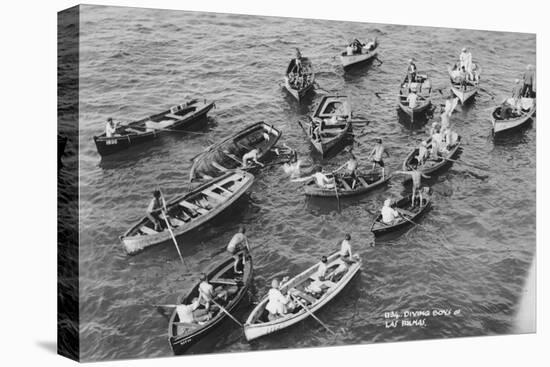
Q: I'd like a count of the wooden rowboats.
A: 14